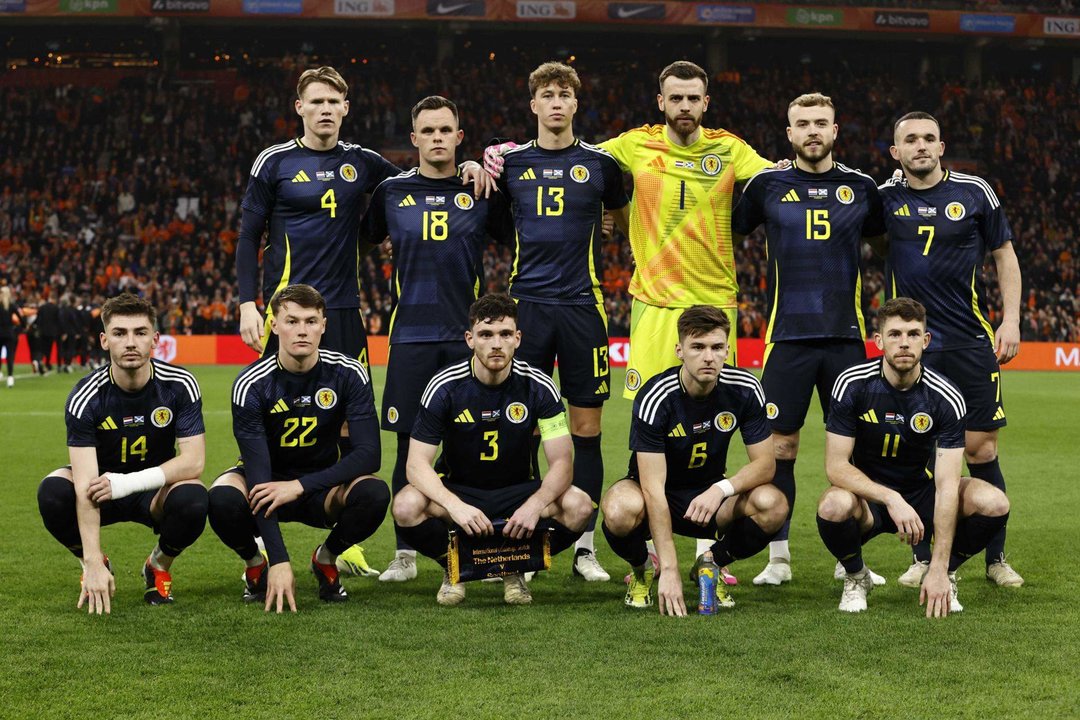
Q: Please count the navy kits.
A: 10